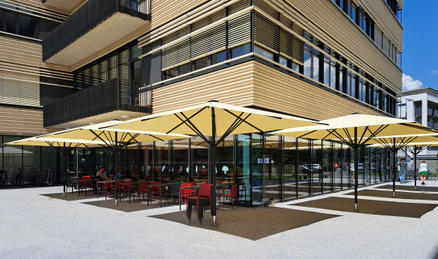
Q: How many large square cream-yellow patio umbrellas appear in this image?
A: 6